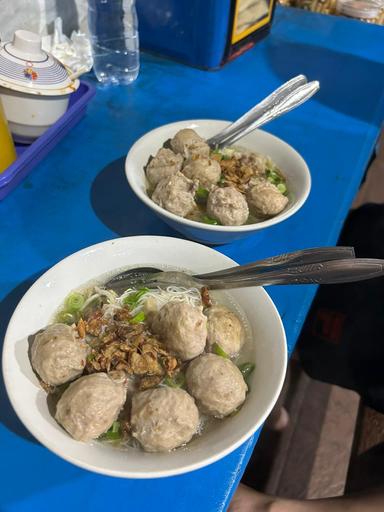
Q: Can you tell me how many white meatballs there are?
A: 12